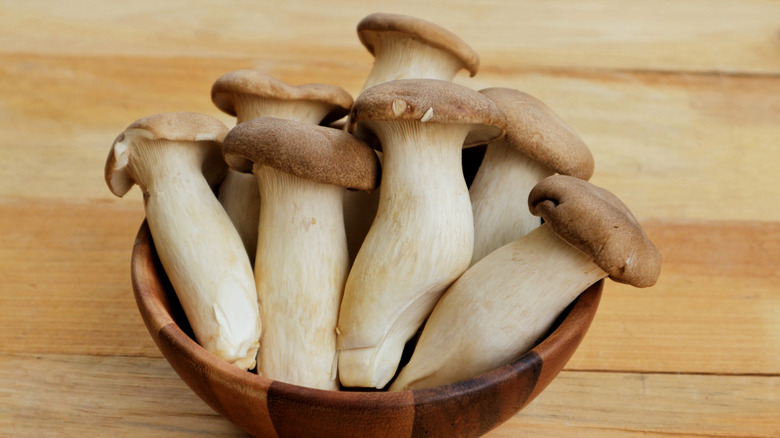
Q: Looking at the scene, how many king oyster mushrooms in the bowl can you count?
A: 7